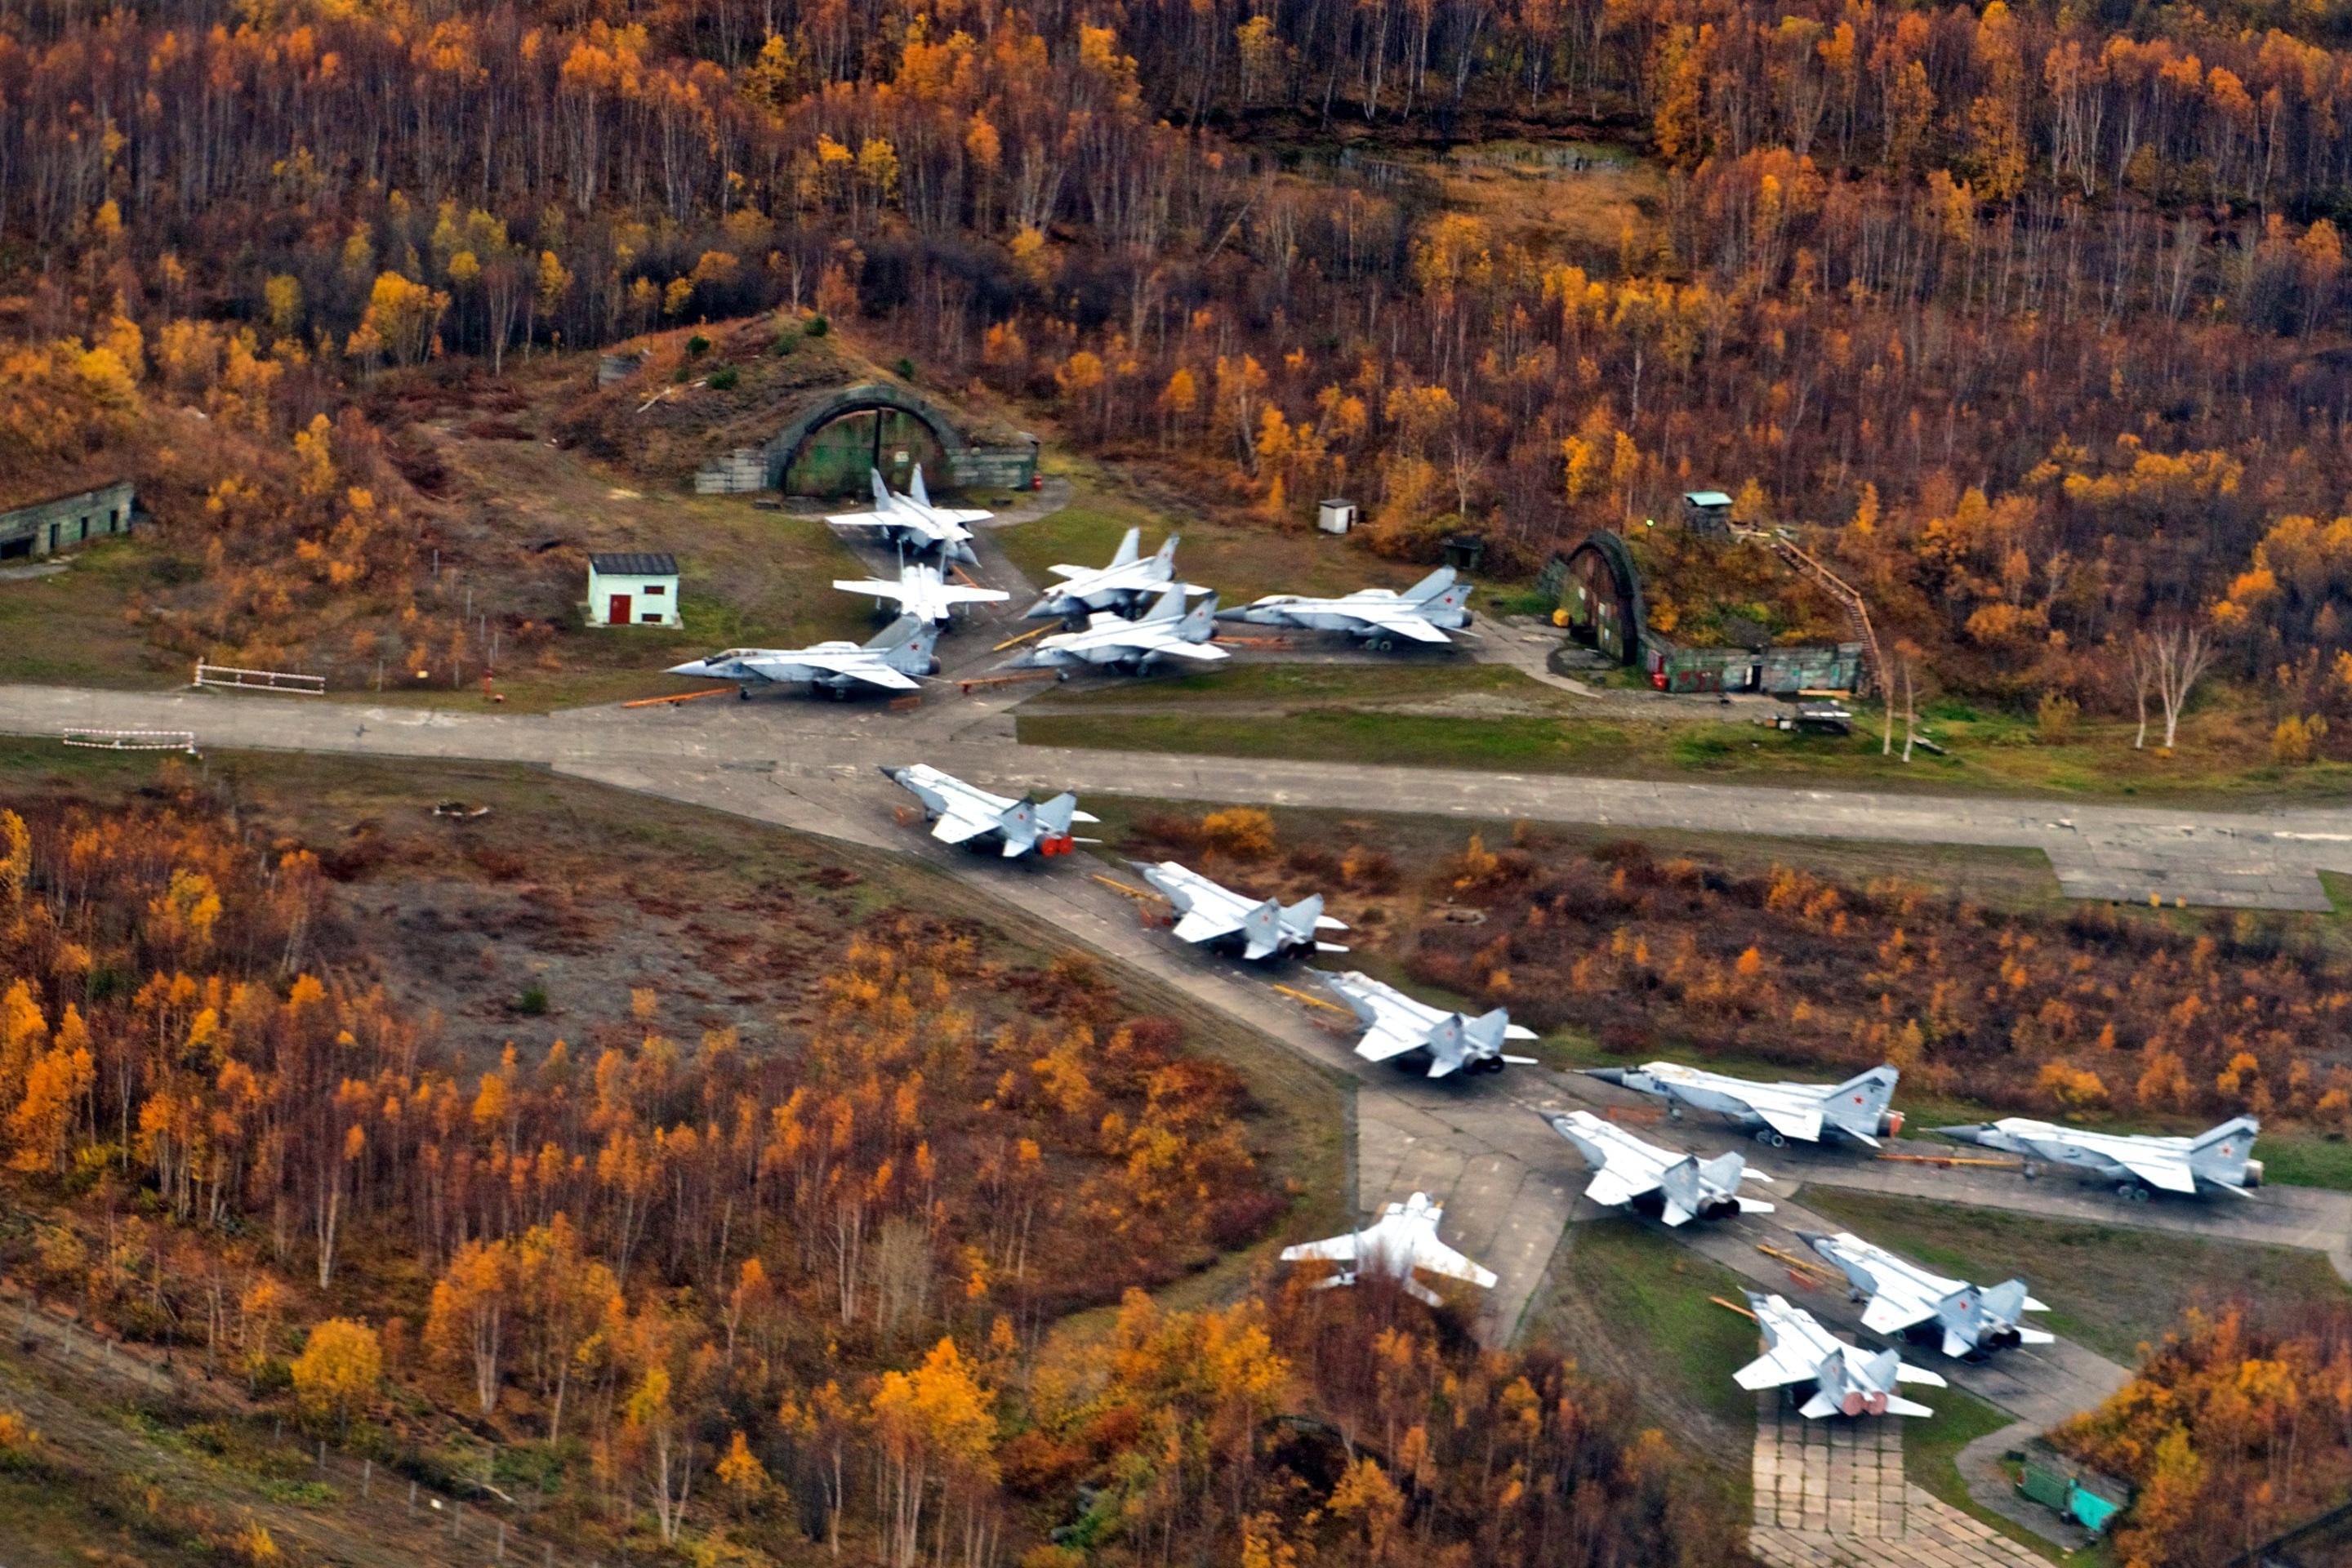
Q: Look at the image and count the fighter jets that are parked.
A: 15